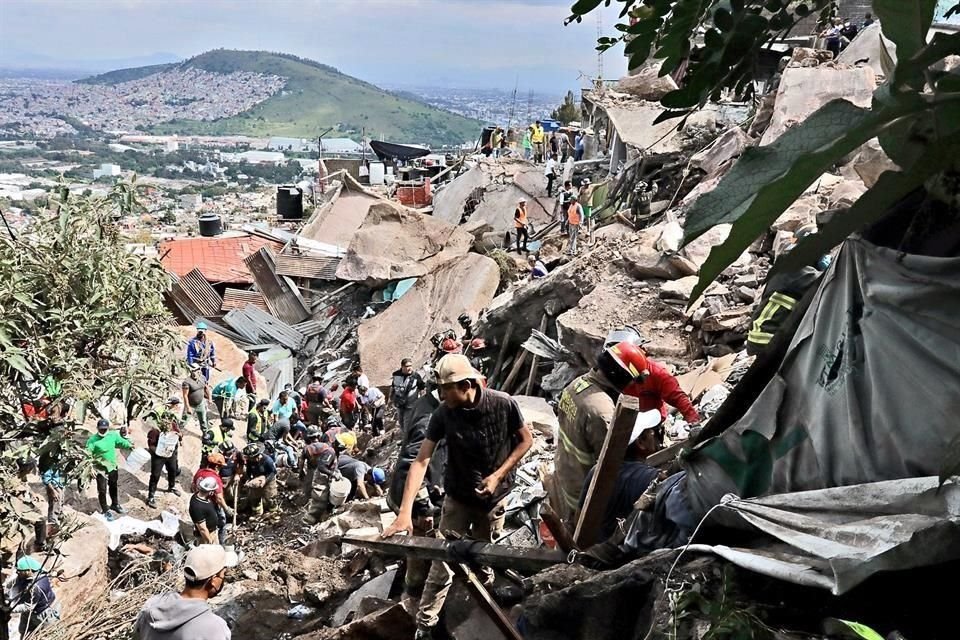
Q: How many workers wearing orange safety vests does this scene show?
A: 2